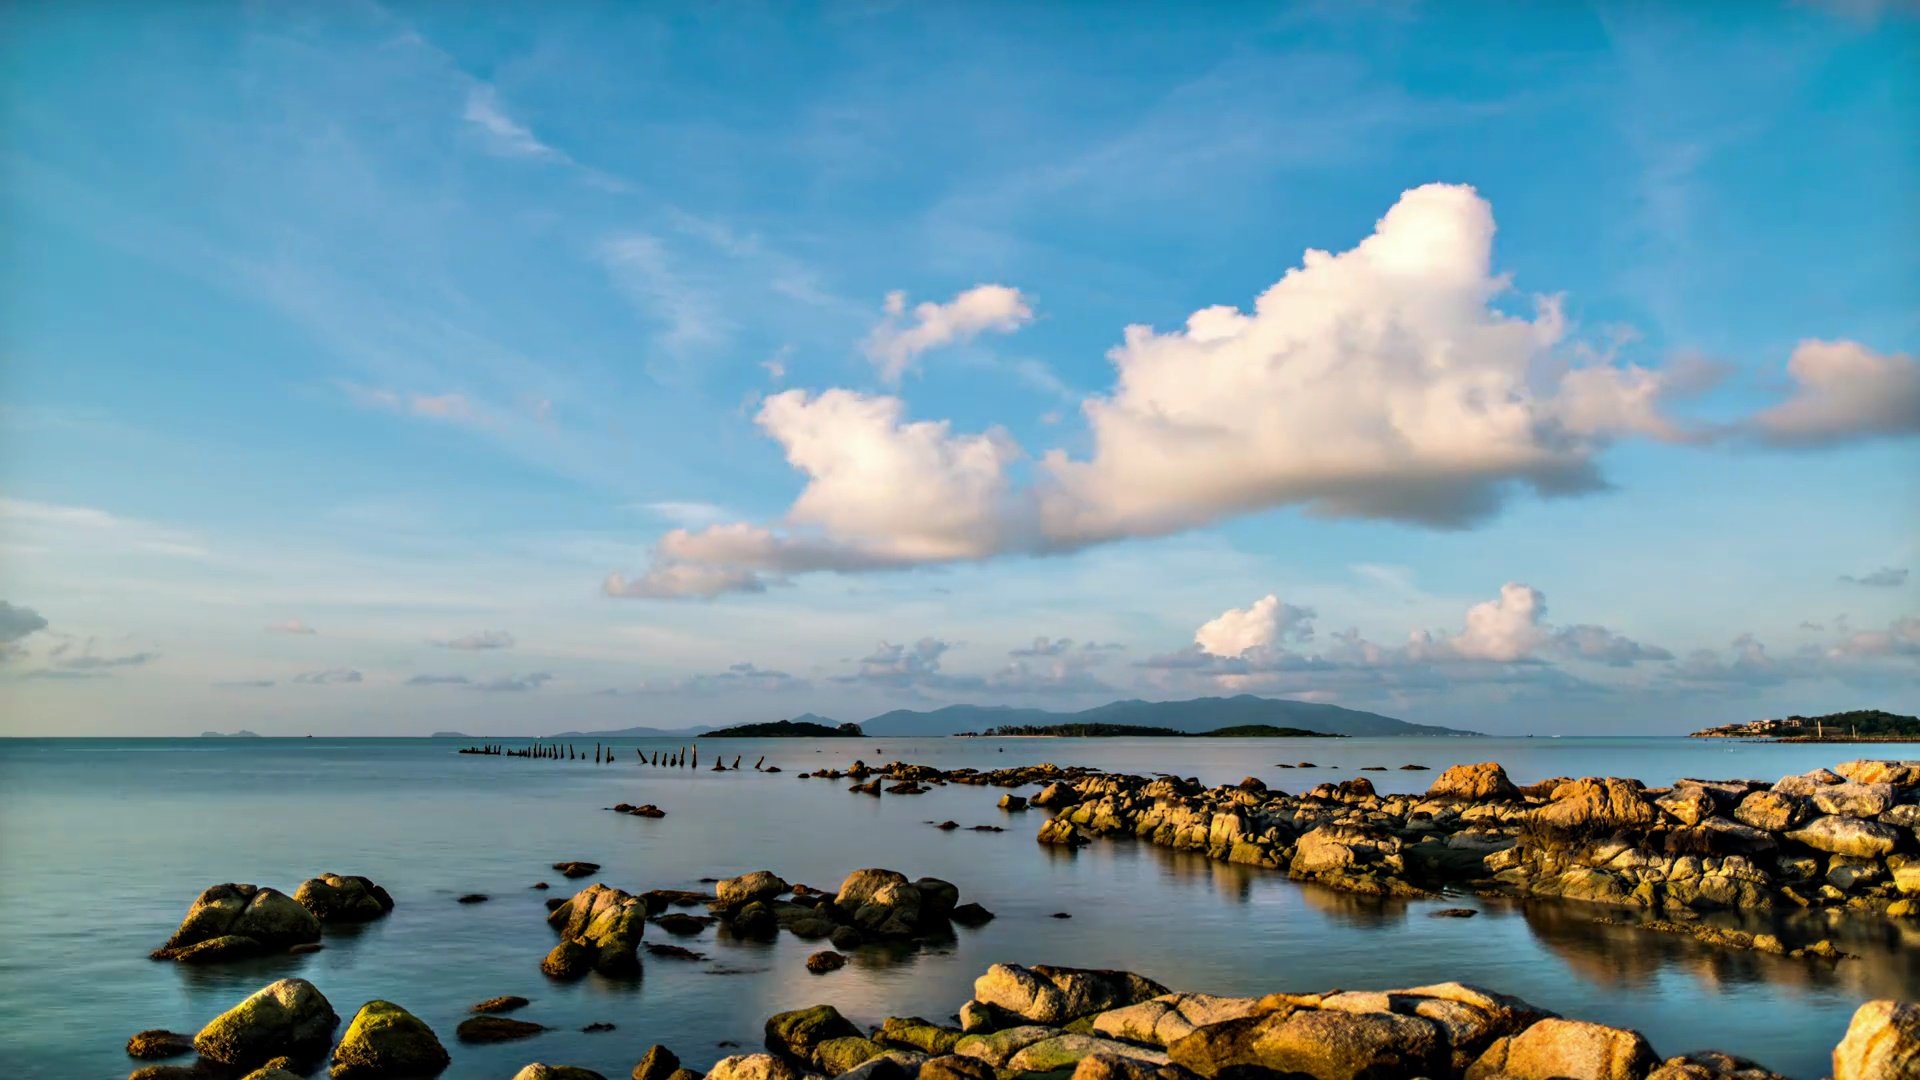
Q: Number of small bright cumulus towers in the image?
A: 2